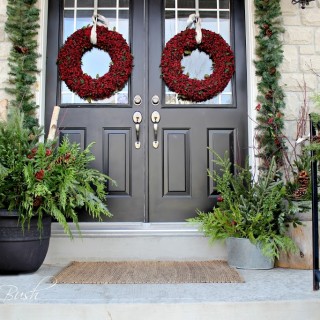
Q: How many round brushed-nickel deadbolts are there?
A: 2